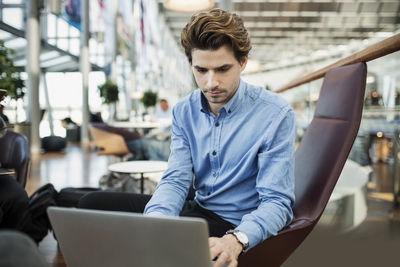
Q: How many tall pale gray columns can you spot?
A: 2